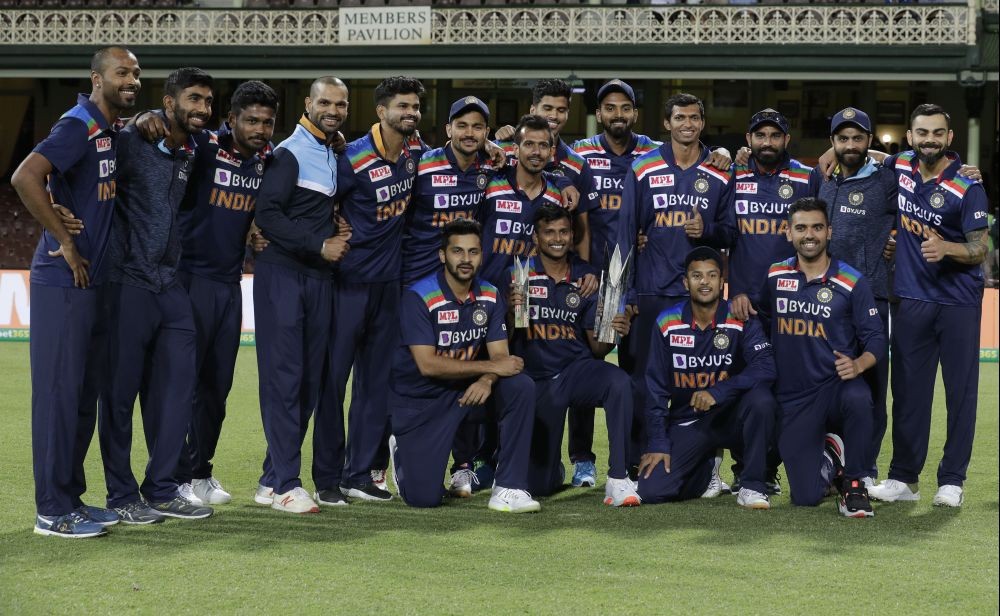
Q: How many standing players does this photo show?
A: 13